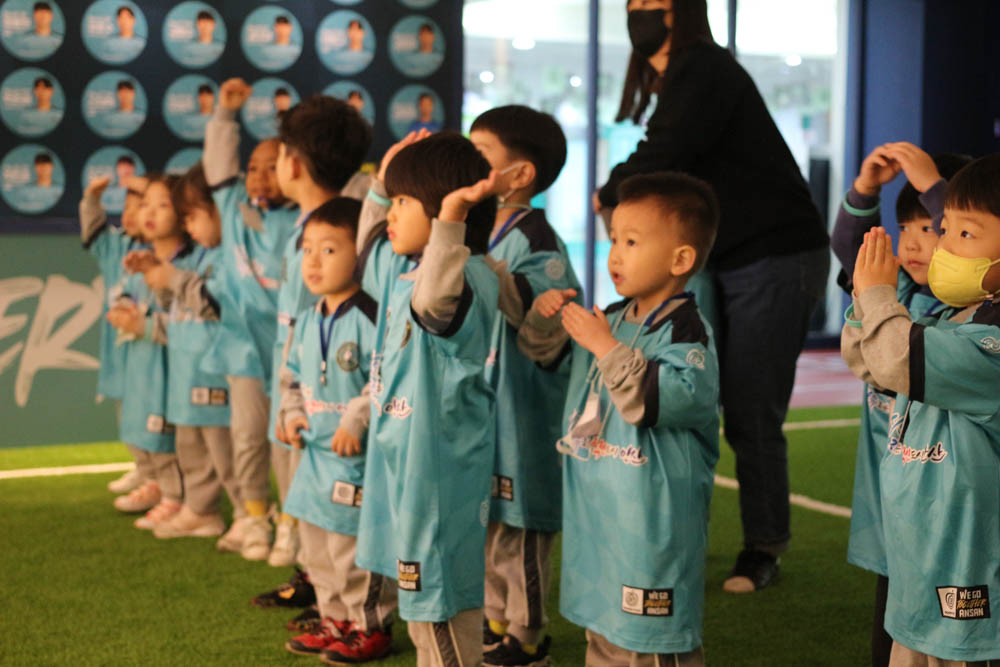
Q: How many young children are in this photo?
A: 11